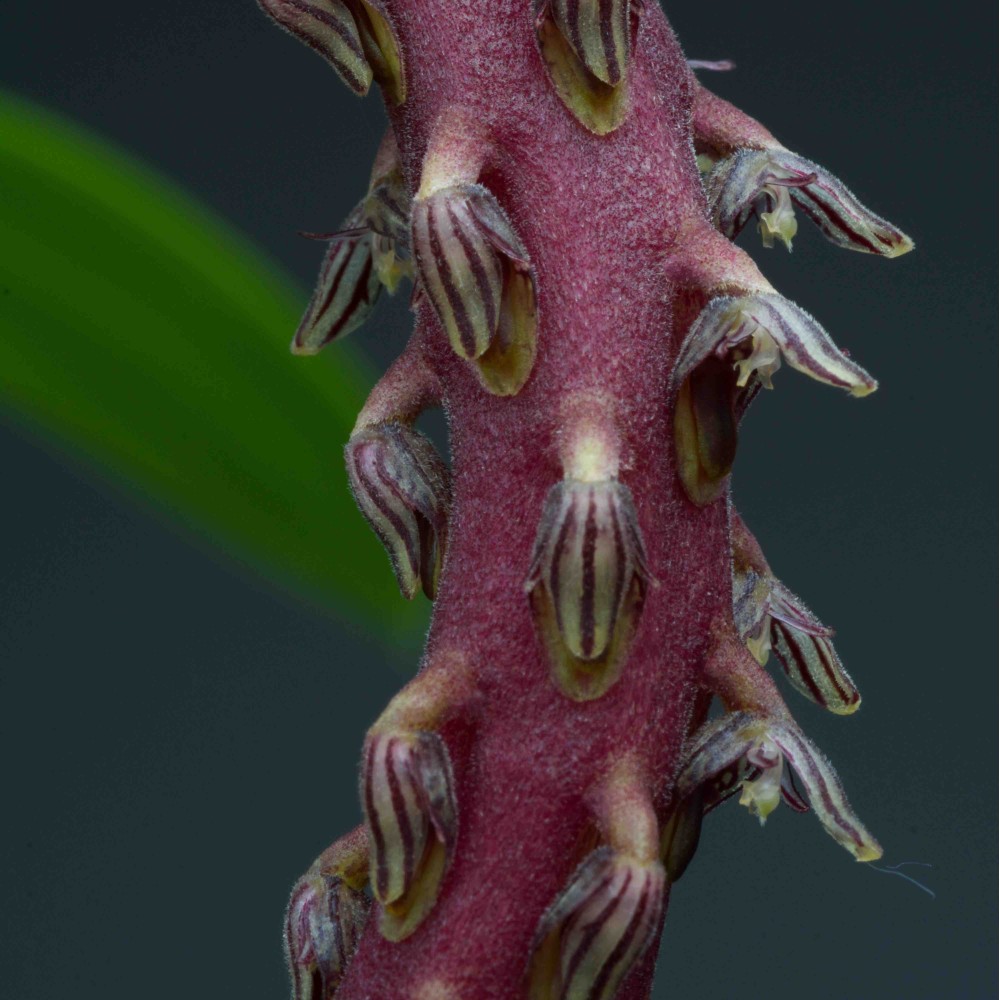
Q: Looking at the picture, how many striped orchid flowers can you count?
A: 13